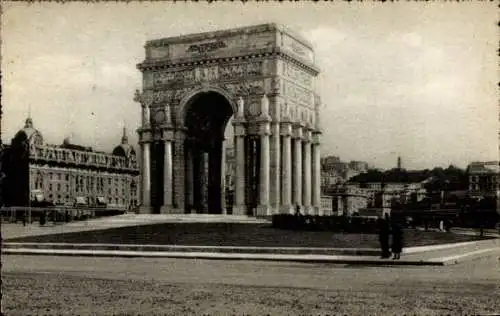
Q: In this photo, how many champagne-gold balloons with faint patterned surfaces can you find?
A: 0